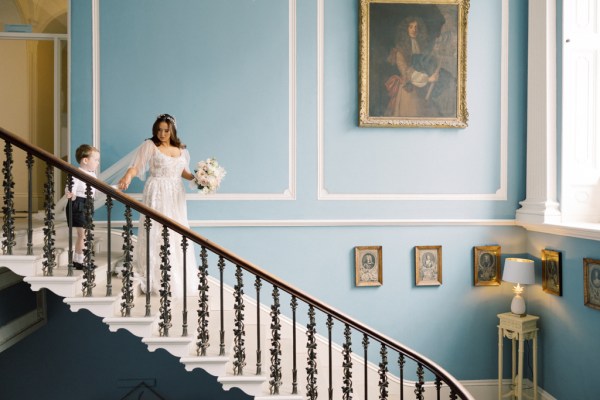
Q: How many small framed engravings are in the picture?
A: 5